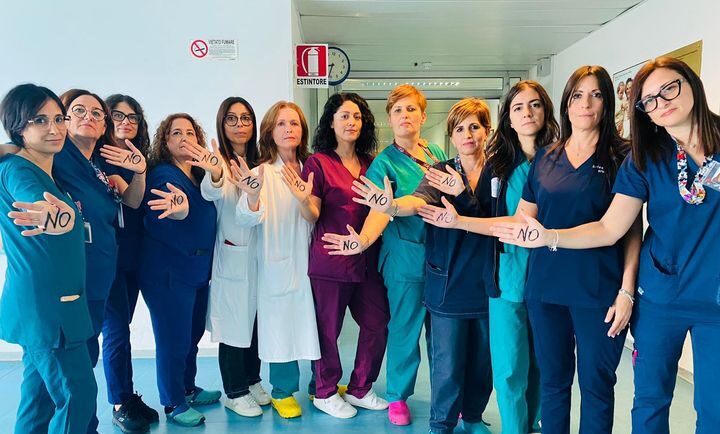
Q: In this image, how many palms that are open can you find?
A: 11